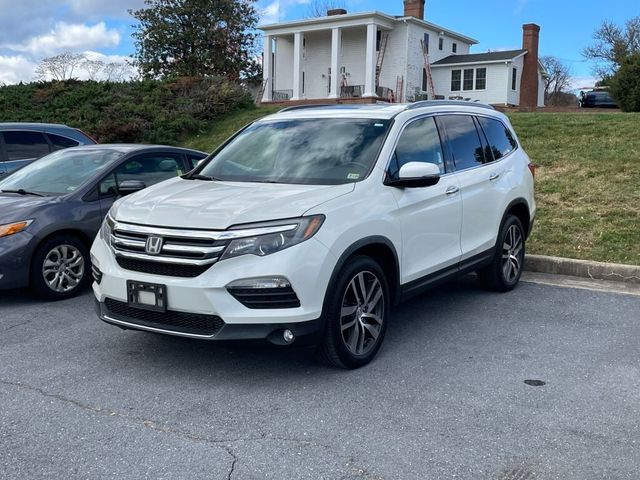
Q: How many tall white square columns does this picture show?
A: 4